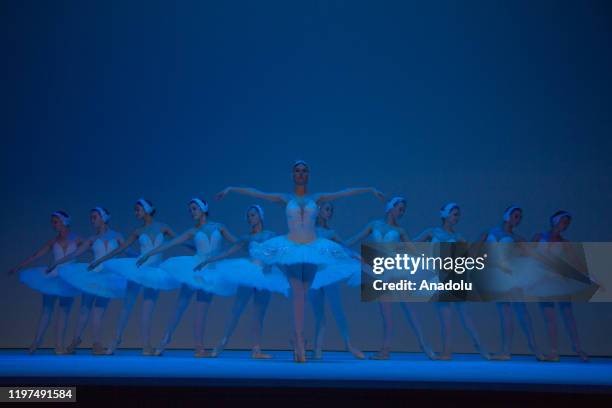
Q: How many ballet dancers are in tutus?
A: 11